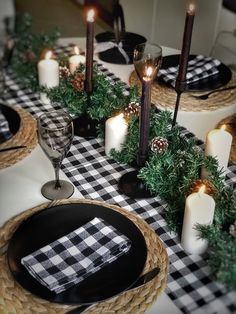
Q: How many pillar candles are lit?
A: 5